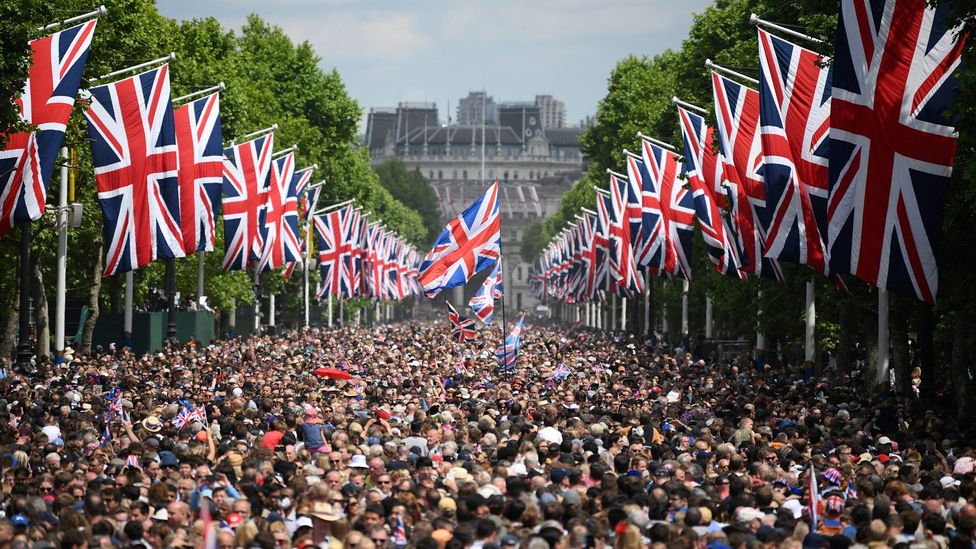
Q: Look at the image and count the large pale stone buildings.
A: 1